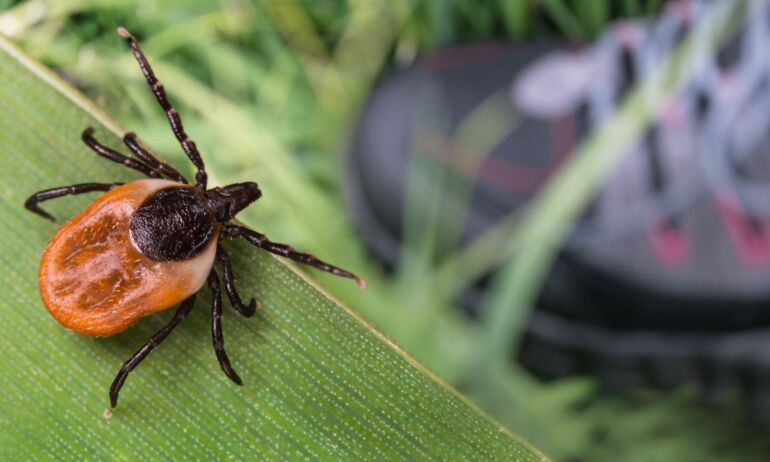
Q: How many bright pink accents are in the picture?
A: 2